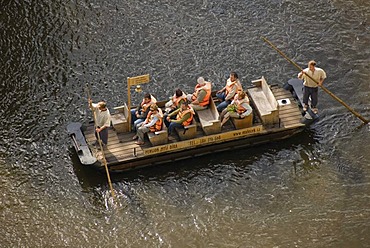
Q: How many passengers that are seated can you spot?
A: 7